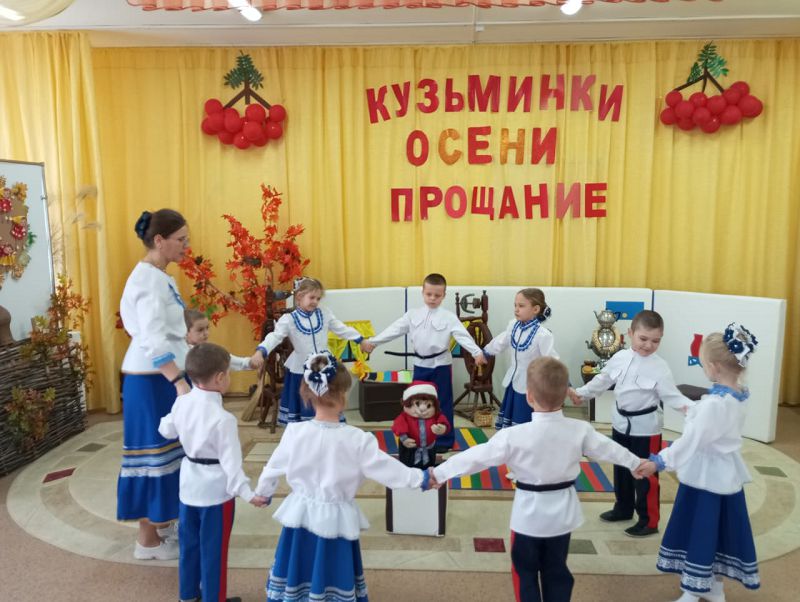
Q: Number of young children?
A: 9